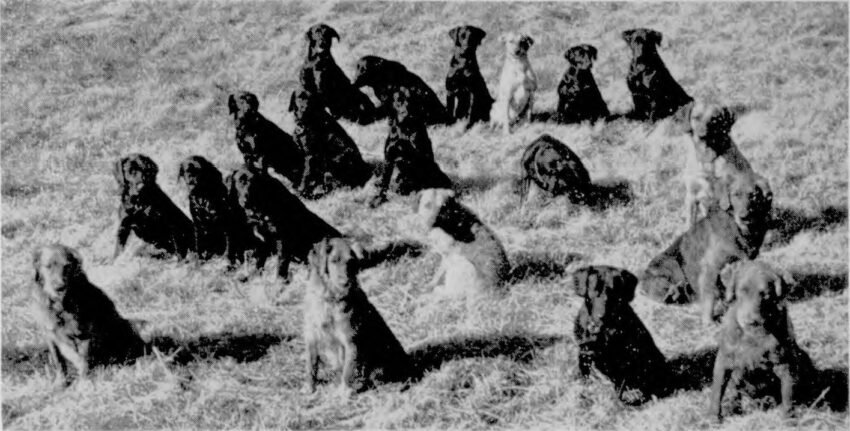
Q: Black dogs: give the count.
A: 13